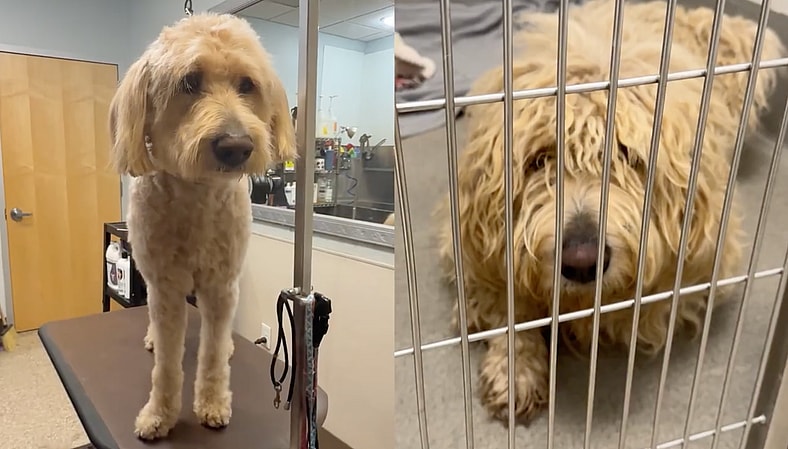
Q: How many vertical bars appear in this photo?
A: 10